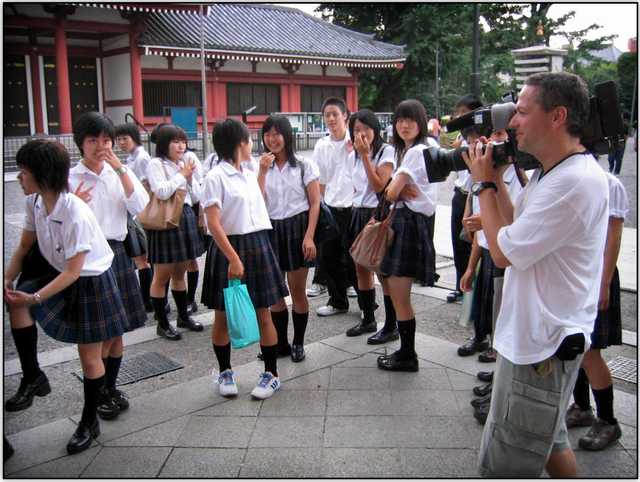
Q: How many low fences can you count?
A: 1